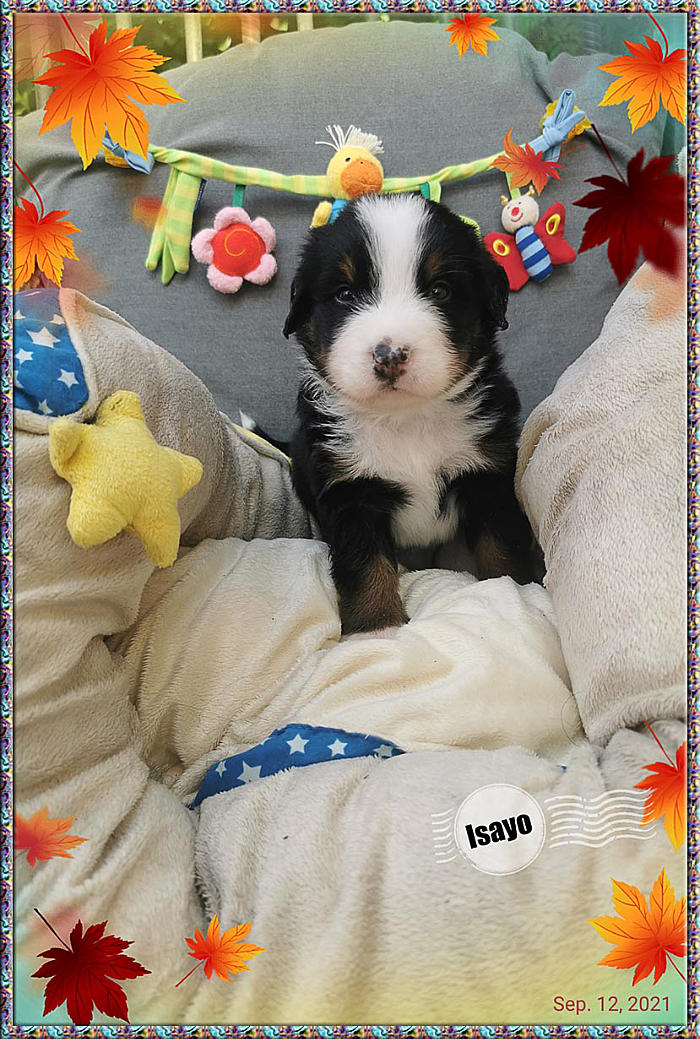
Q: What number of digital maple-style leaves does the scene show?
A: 11